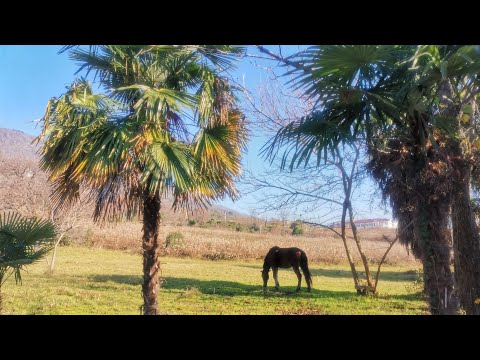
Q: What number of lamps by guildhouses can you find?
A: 0